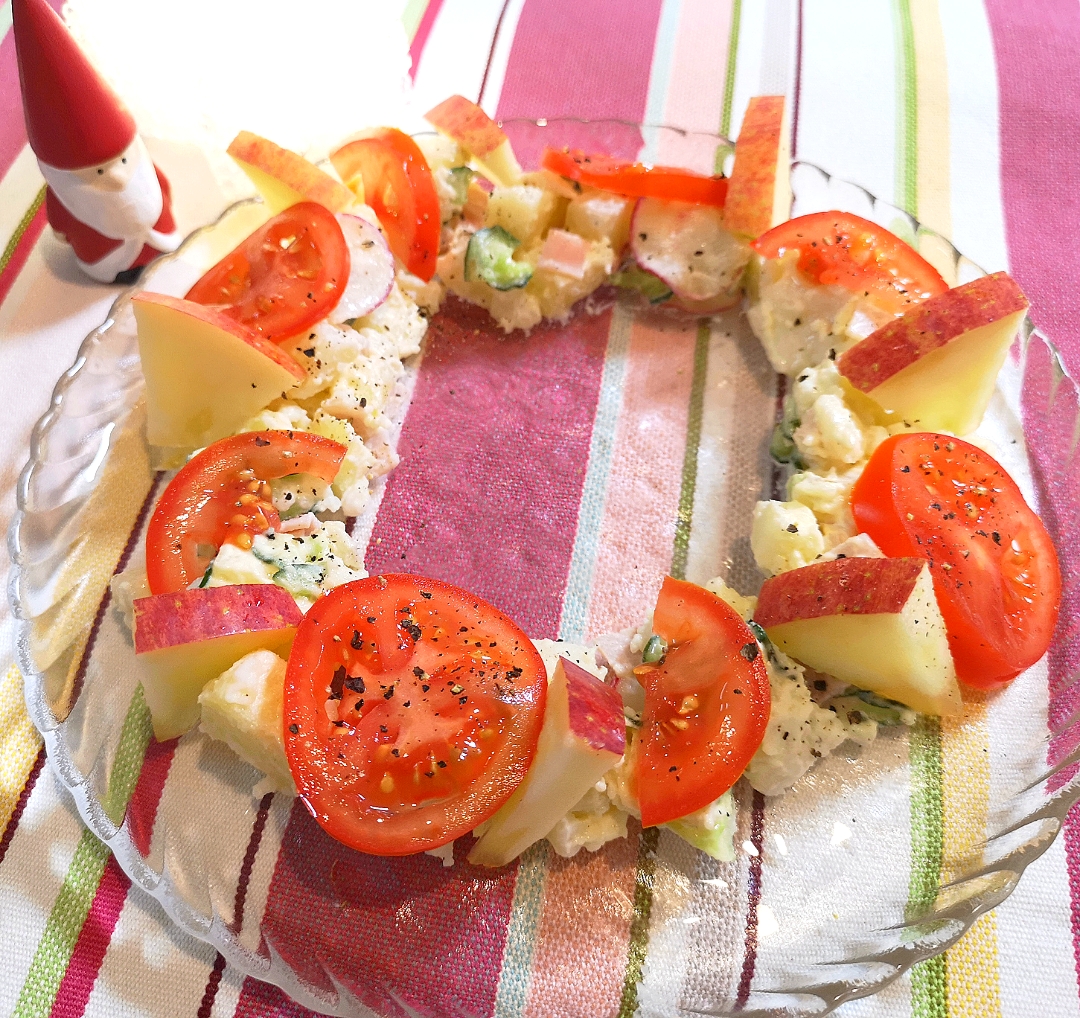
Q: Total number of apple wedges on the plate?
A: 8